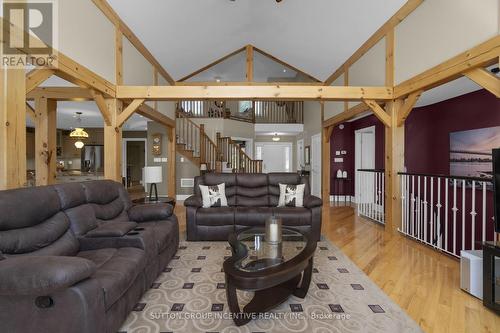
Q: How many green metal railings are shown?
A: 0